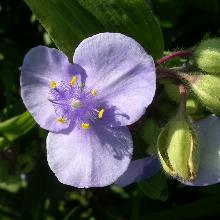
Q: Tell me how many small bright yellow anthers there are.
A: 6